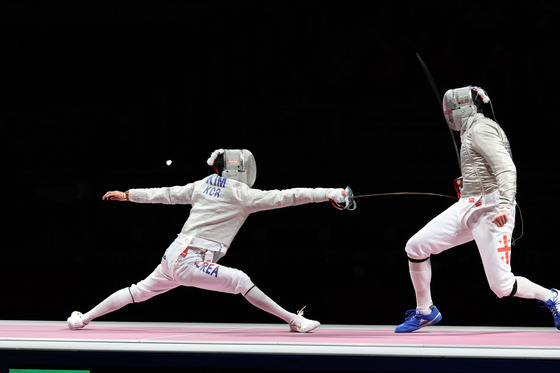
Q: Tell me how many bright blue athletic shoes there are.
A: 2